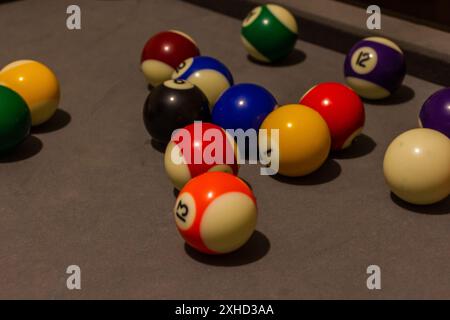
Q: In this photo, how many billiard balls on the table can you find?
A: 14